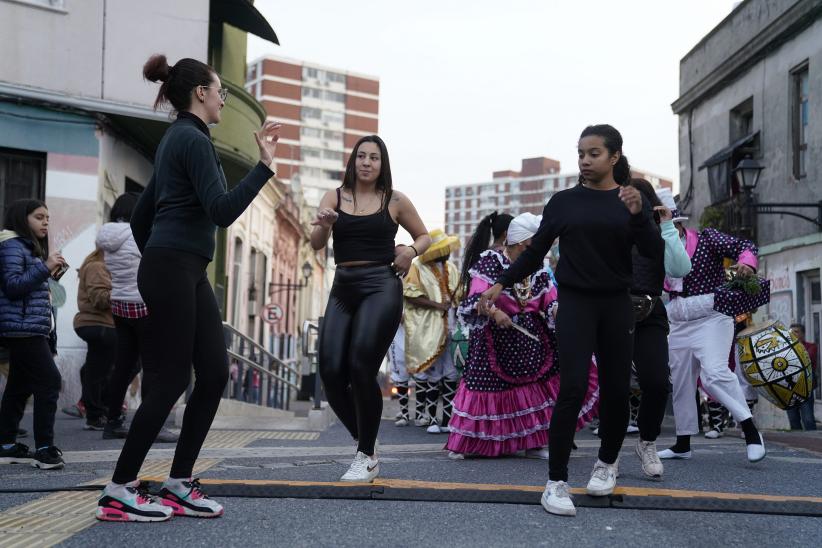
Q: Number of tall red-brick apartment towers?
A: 2